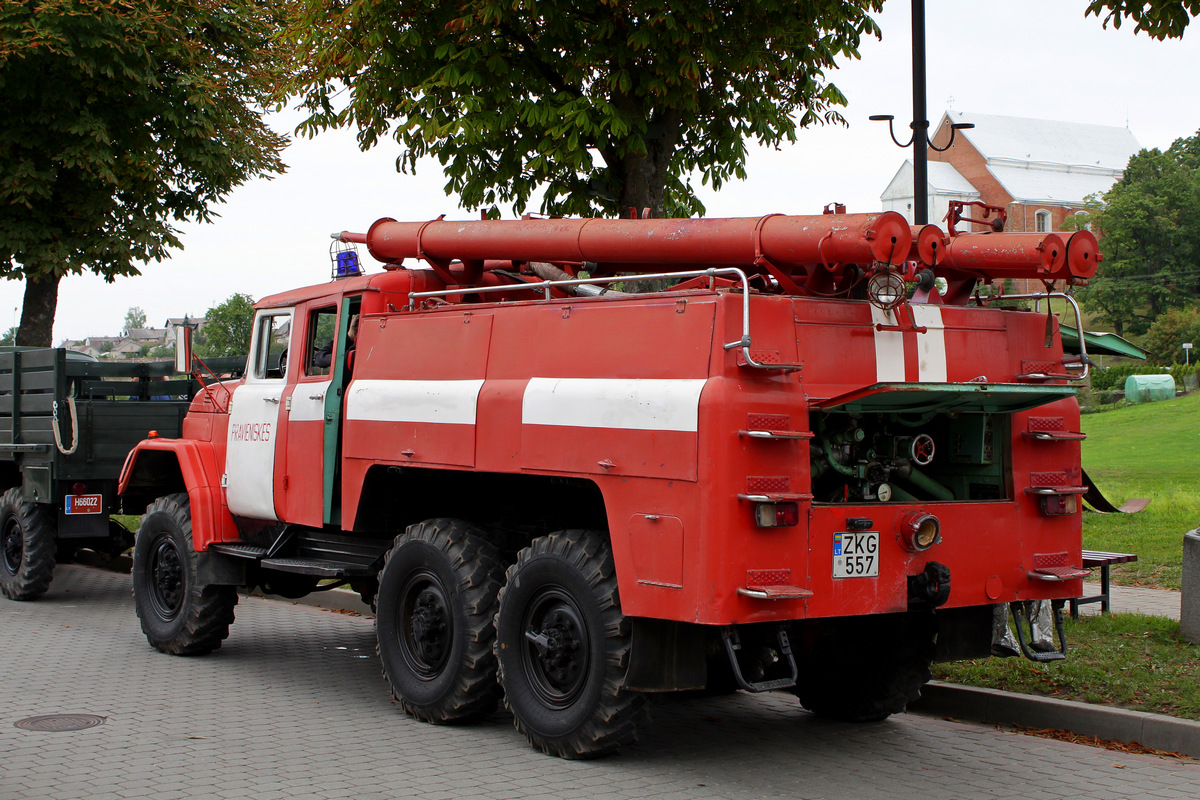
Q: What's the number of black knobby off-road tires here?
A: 5